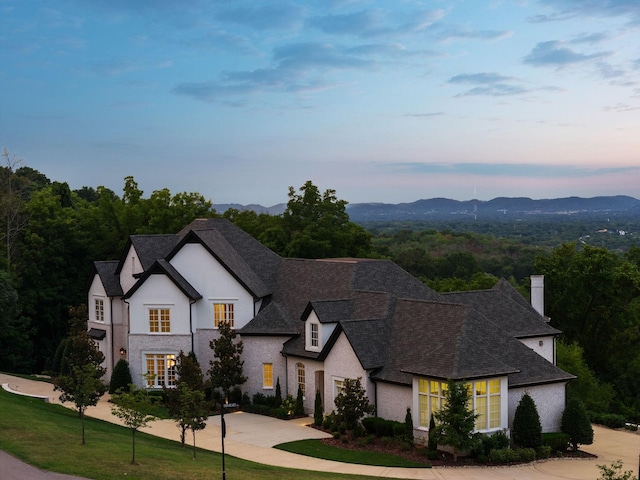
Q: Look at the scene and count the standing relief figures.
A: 0